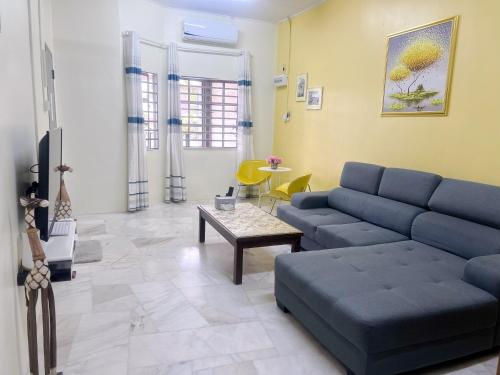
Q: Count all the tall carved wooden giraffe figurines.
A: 2